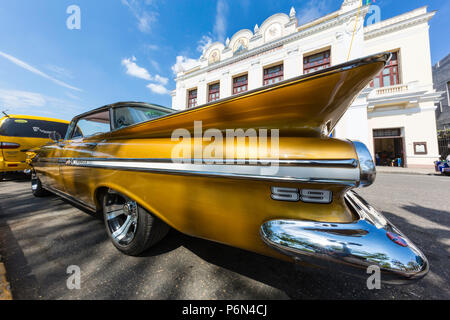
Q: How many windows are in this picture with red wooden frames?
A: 6